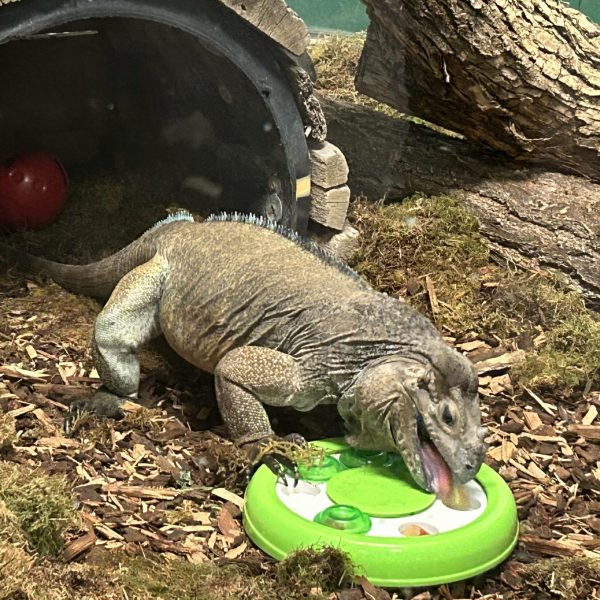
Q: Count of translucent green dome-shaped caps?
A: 3